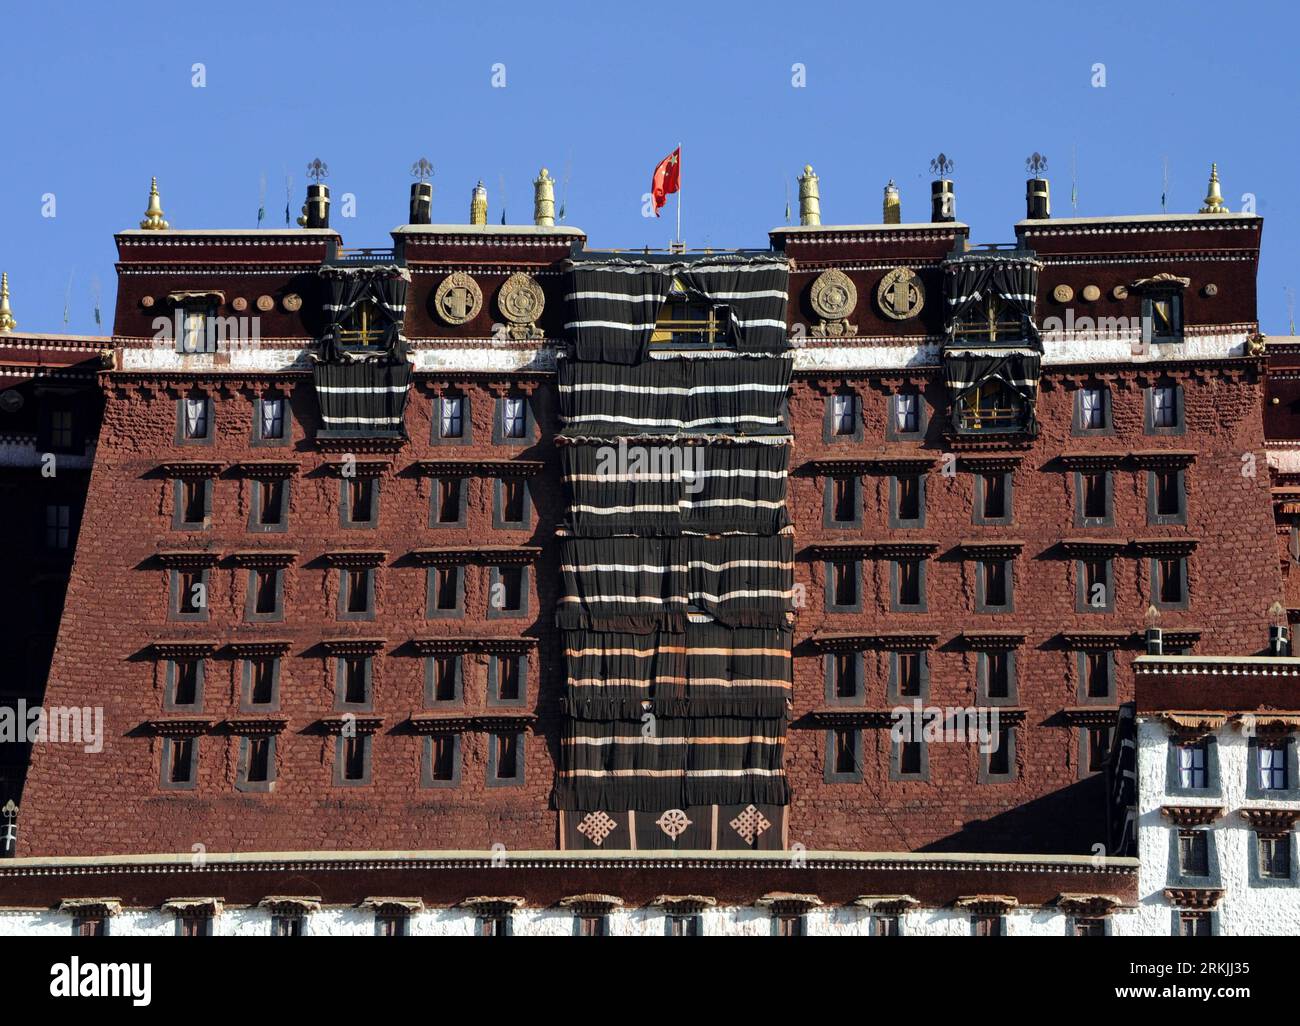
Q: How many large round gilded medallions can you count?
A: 4